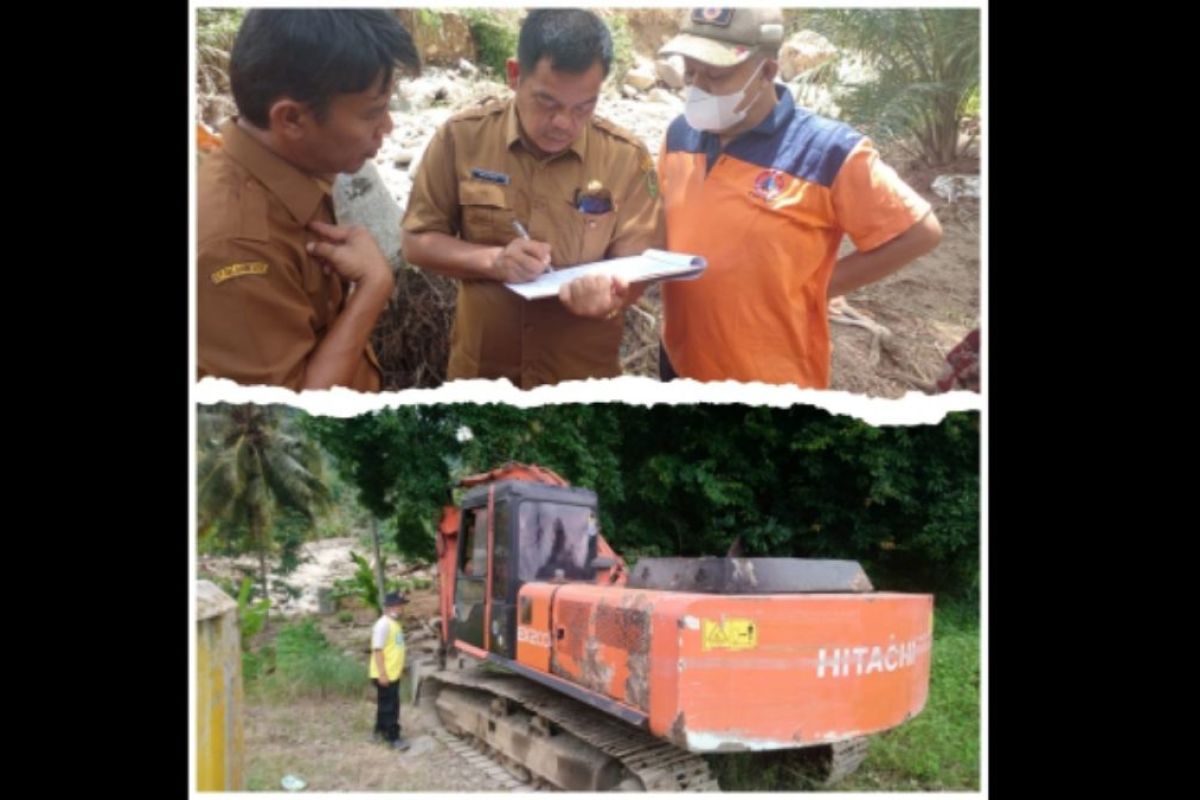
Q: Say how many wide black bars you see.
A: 2